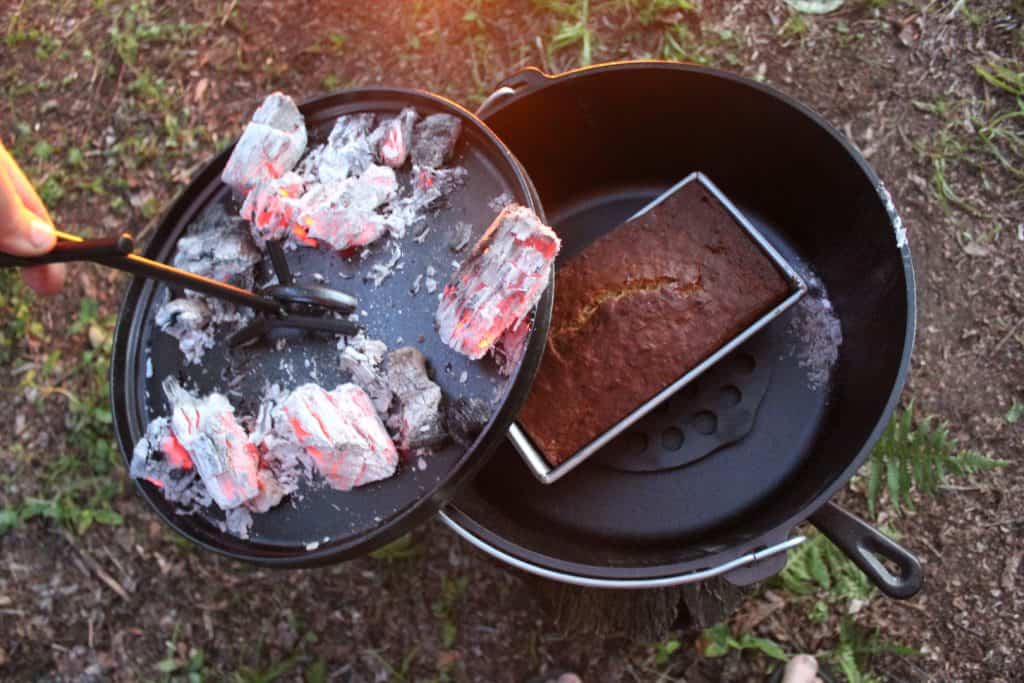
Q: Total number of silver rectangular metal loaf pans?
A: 1